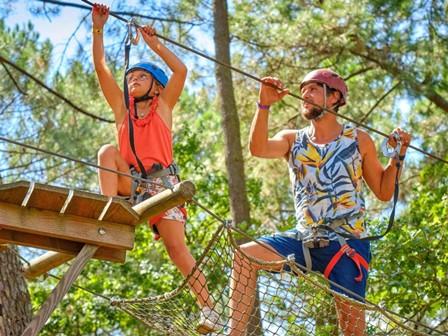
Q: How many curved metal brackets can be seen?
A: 3